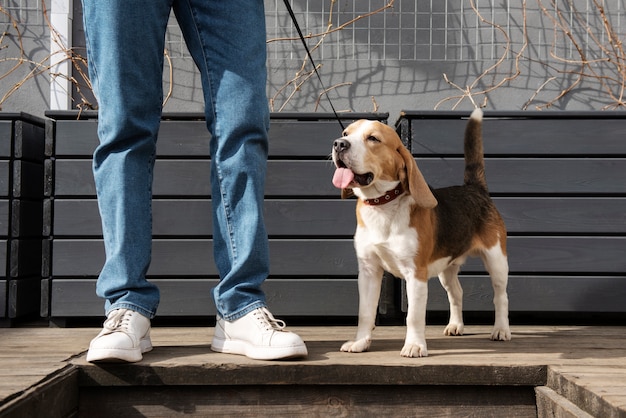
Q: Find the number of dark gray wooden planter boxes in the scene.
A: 3